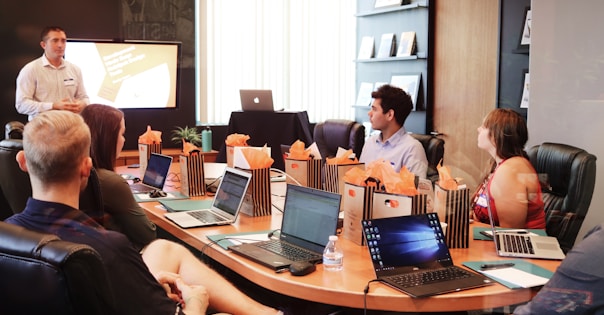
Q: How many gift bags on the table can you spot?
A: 9